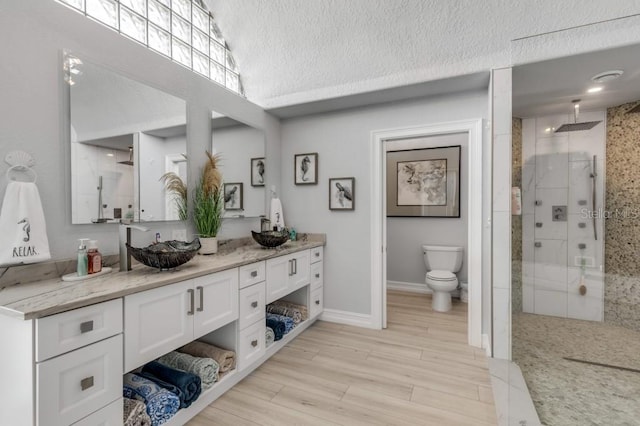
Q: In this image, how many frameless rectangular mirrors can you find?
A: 2